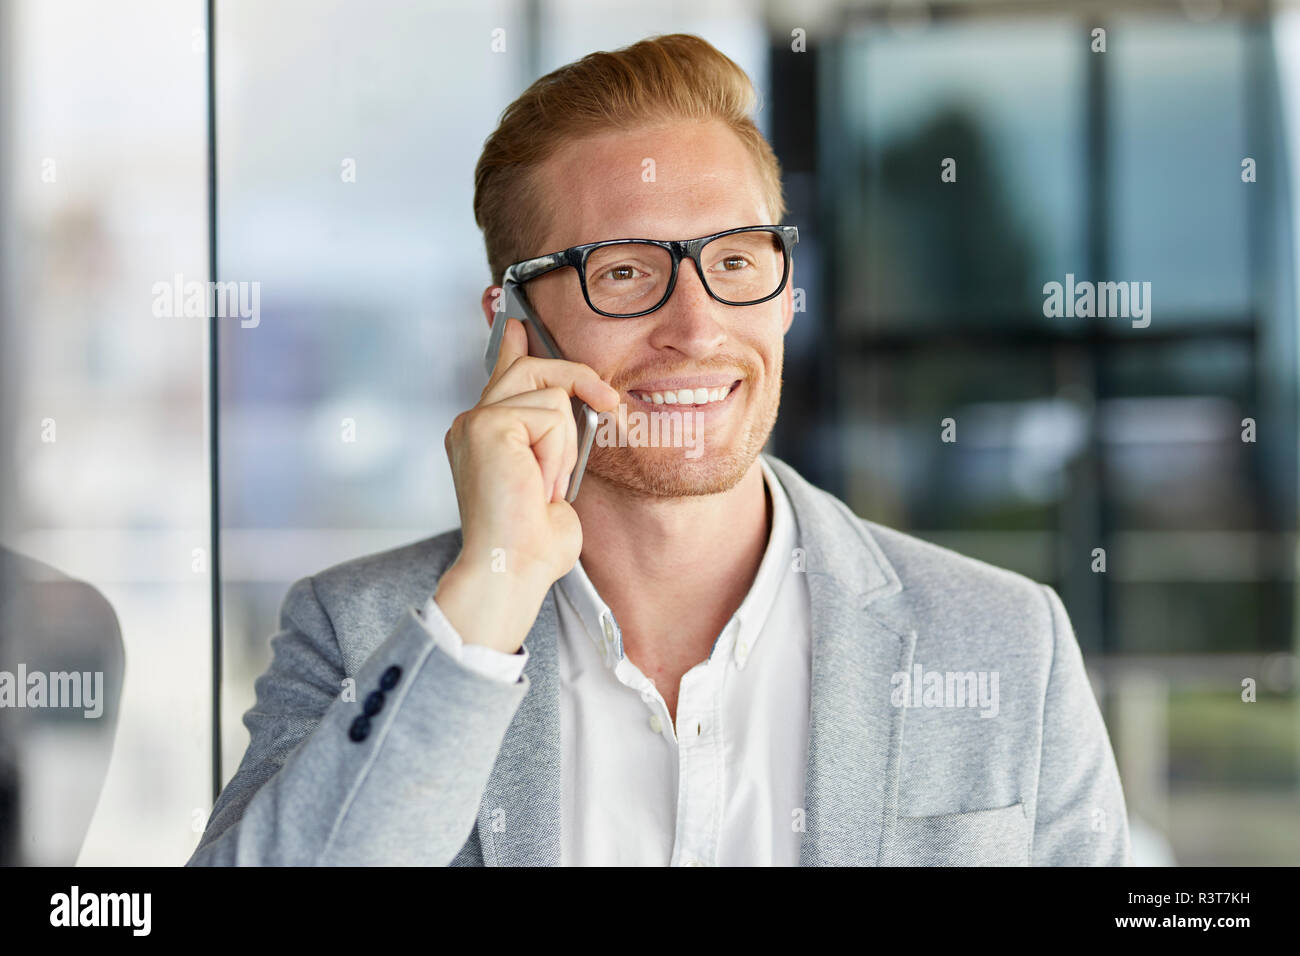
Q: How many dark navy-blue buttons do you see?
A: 3